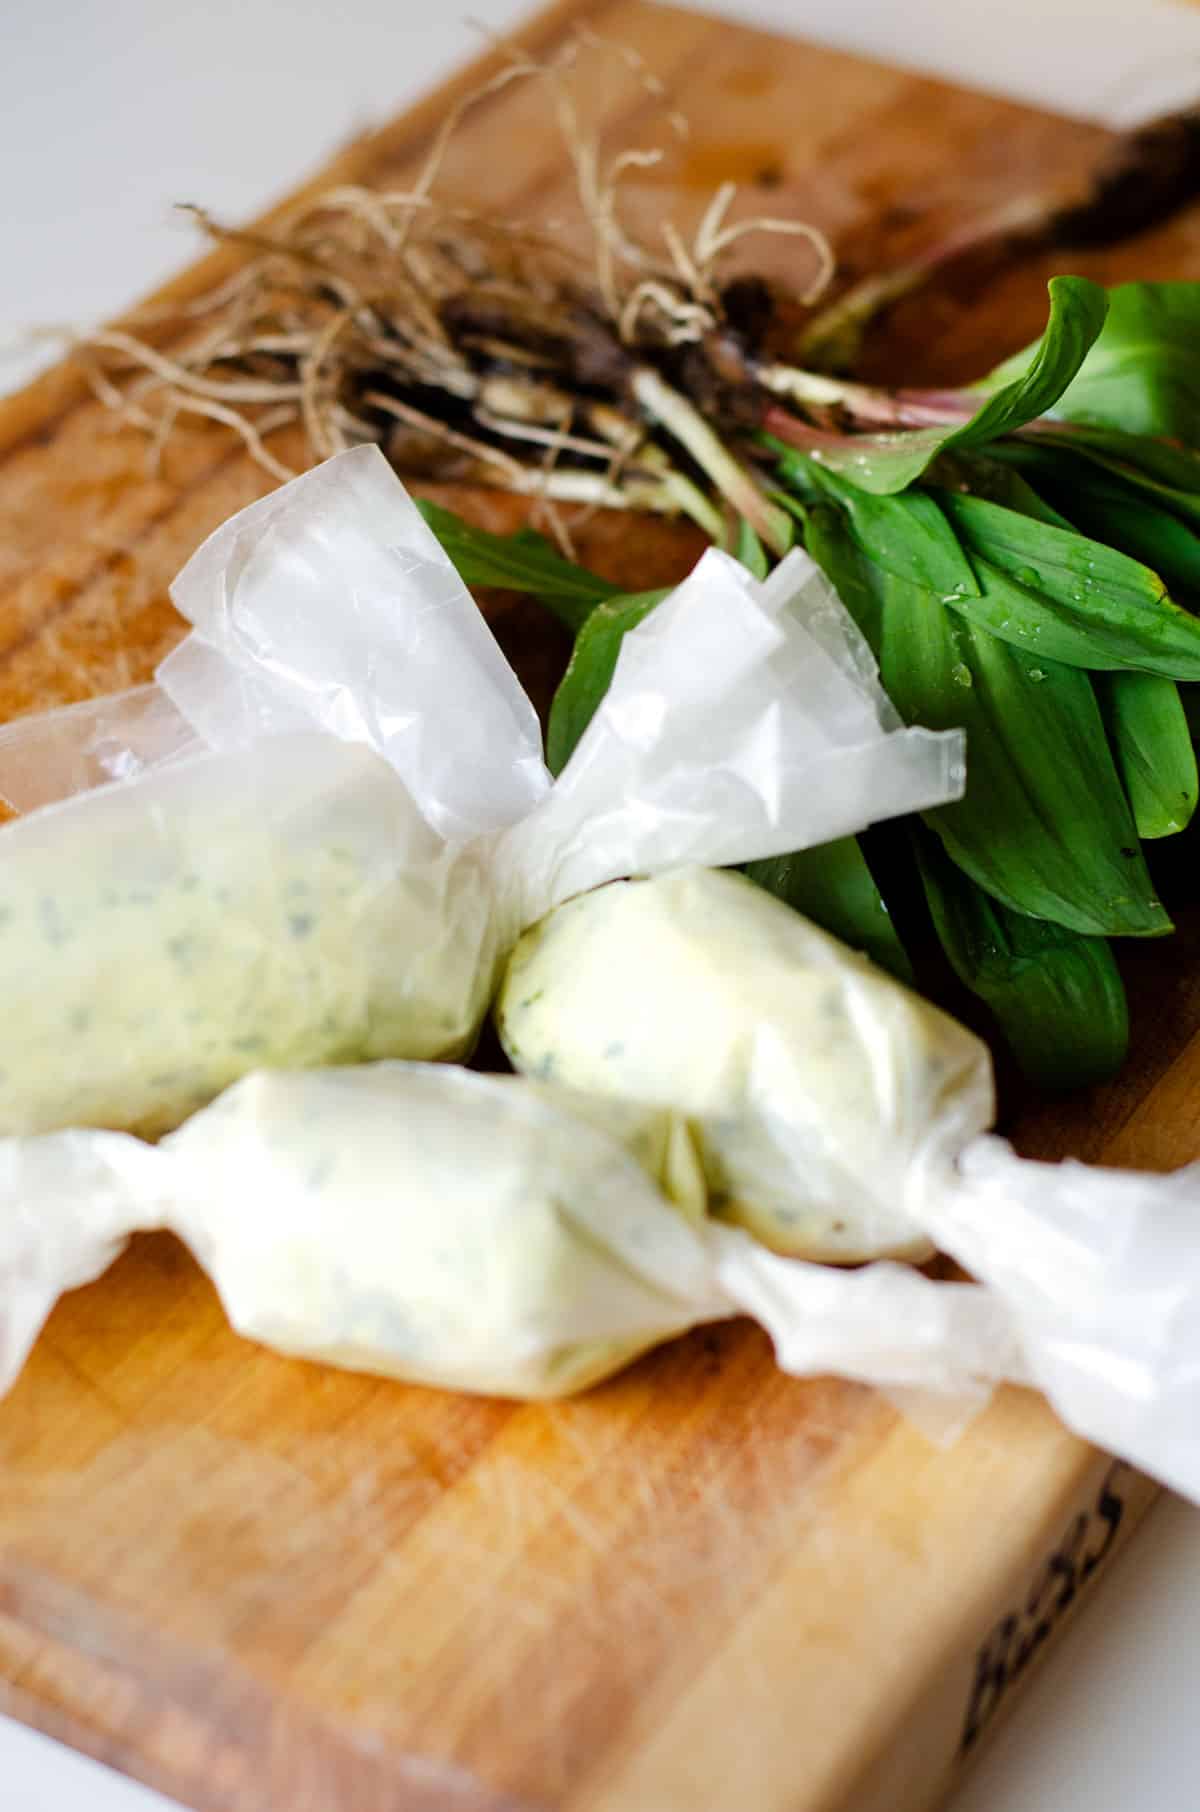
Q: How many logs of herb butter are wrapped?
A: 3